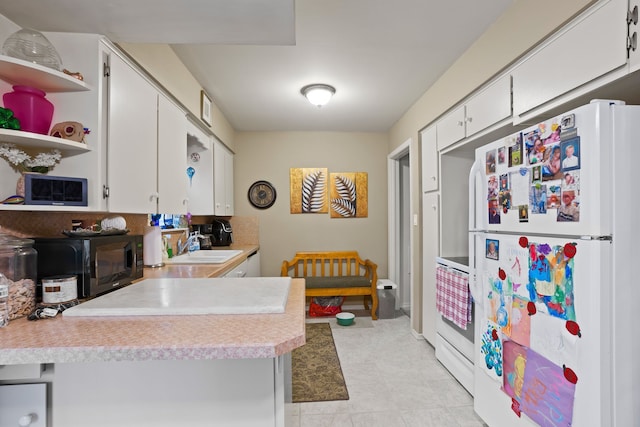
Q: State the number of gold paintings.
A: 2